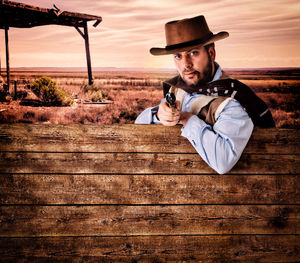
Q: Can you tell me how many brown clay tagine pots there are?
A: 0